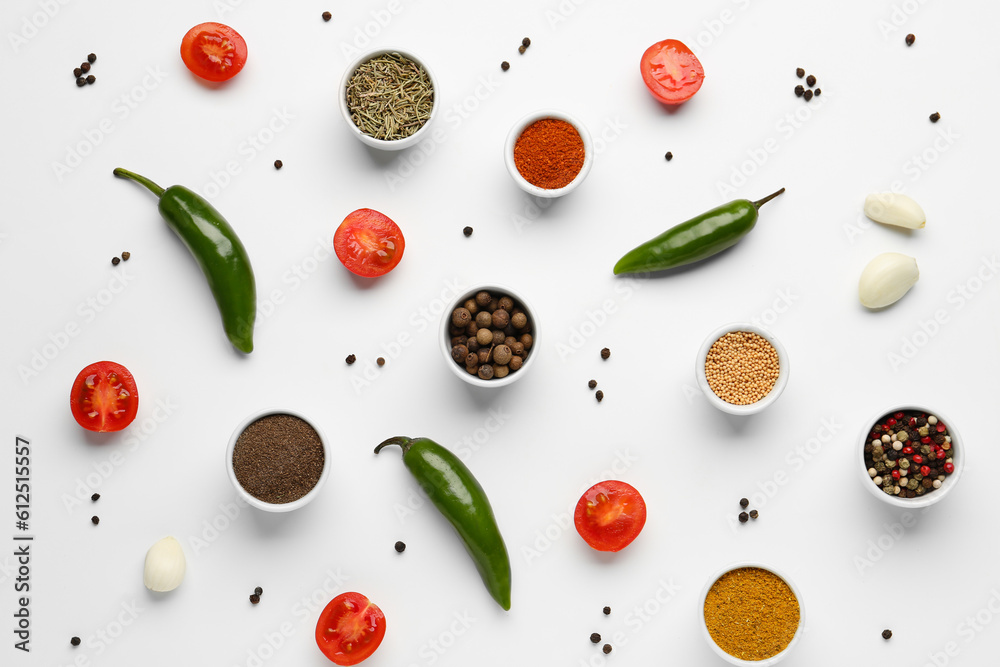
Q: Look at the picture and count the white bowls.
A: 7